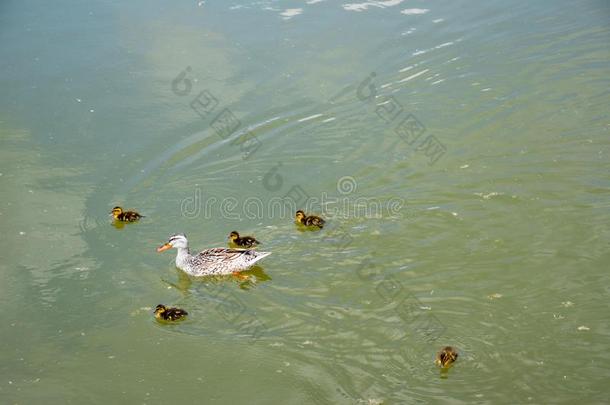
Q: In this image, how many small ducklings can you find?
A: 5